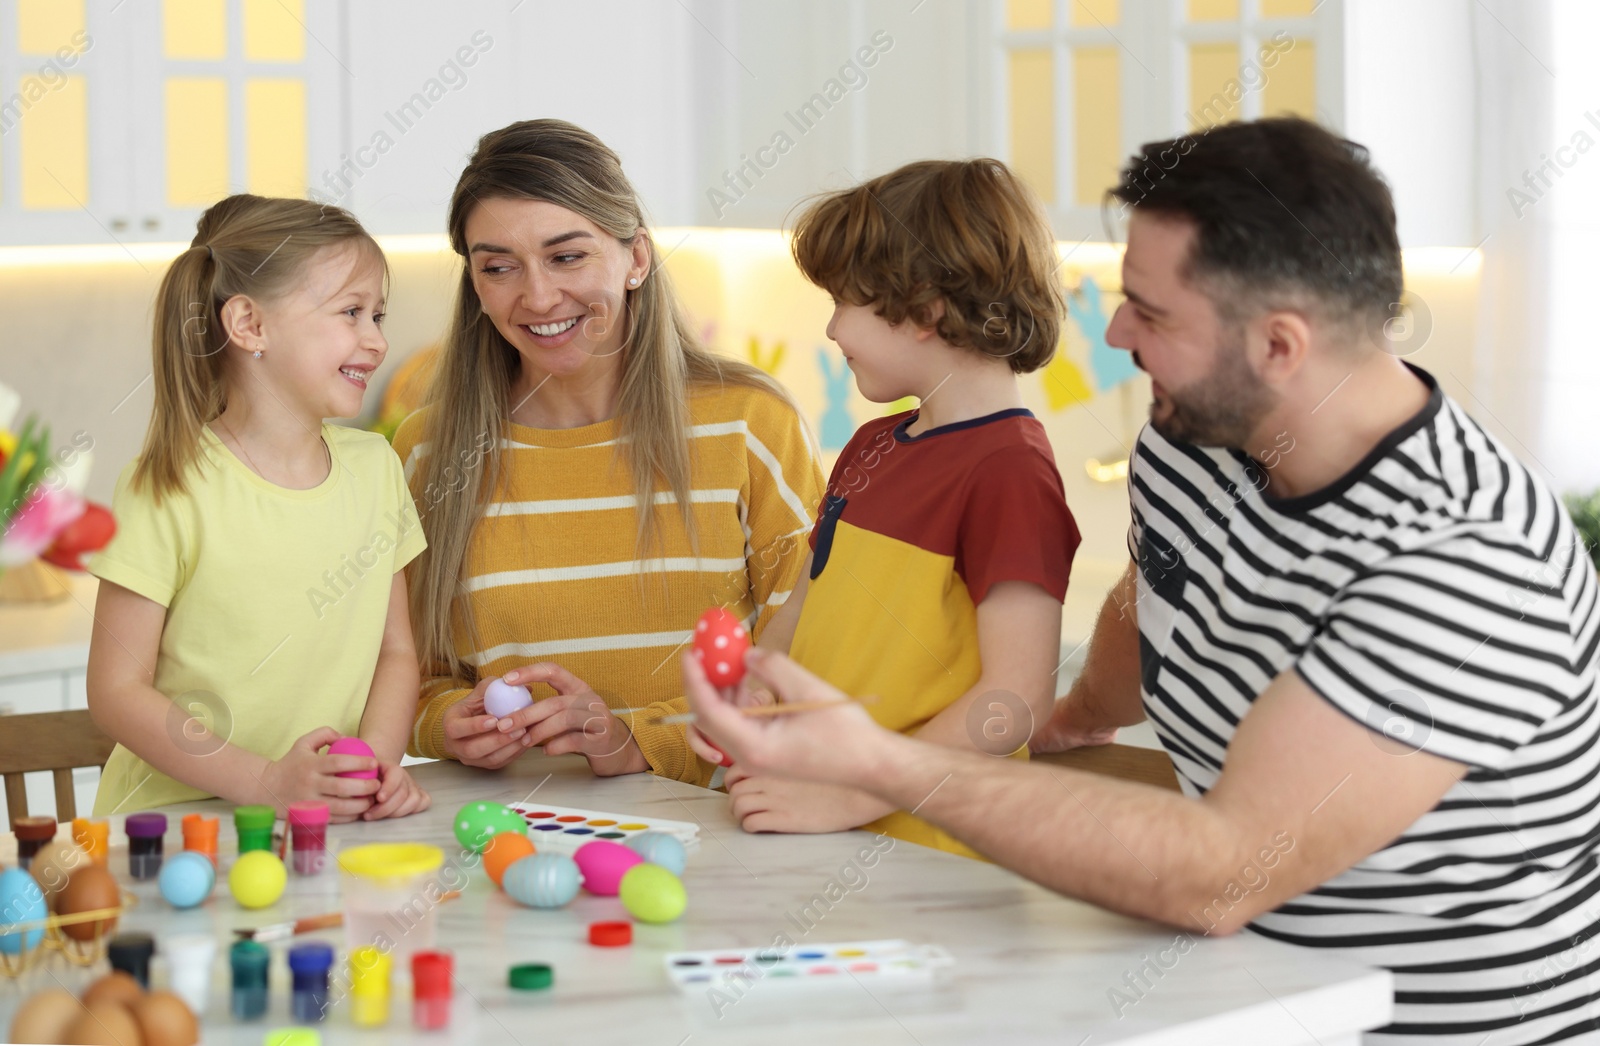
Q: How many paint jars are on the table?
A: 12